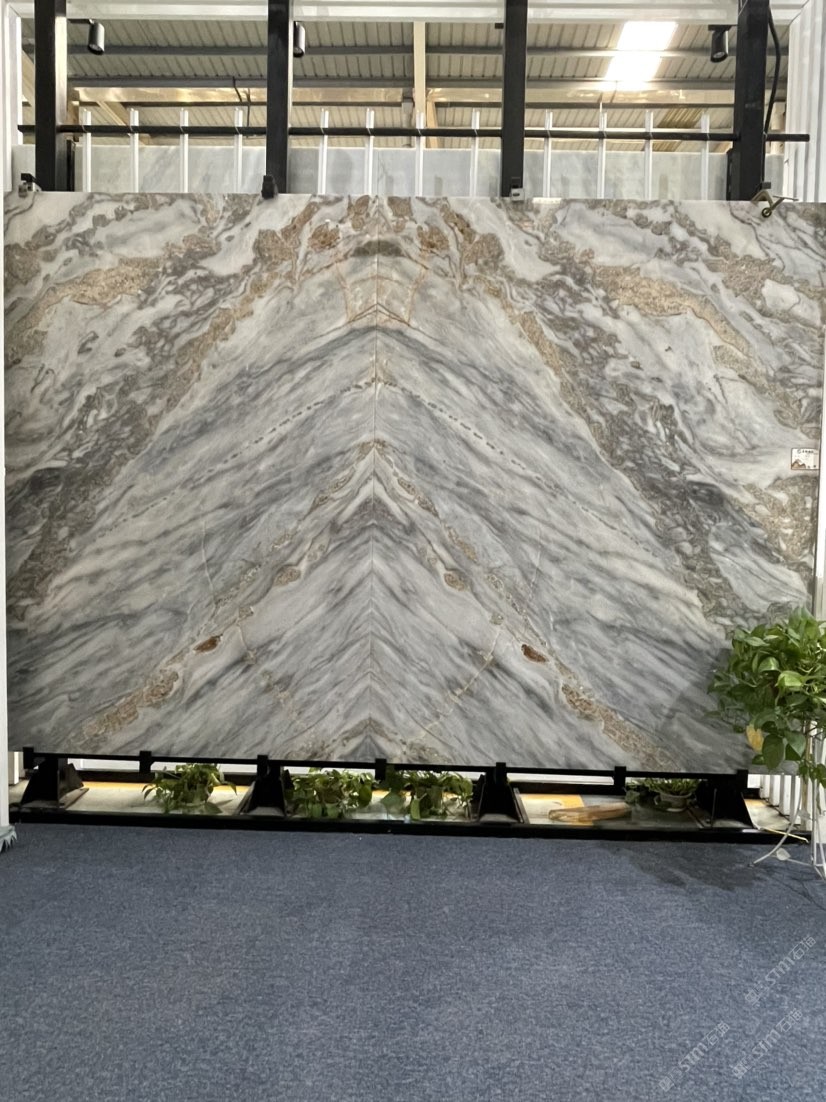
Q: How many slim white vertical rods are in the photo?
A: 12